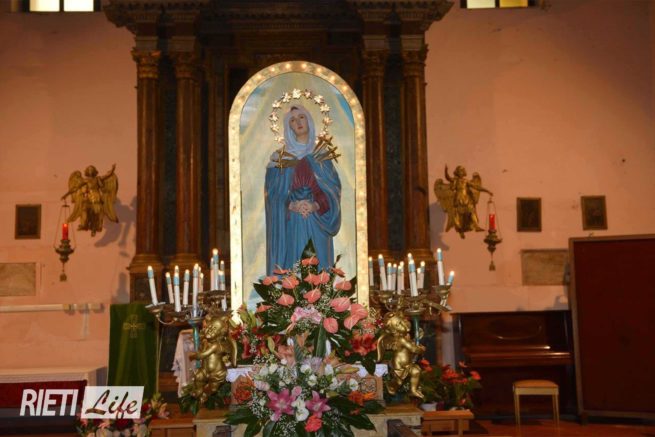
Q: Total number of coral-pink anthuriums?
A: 15